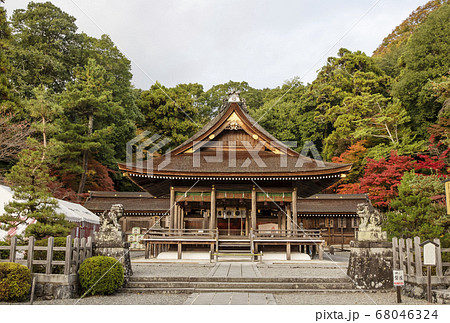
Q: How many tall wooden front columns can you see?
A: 4